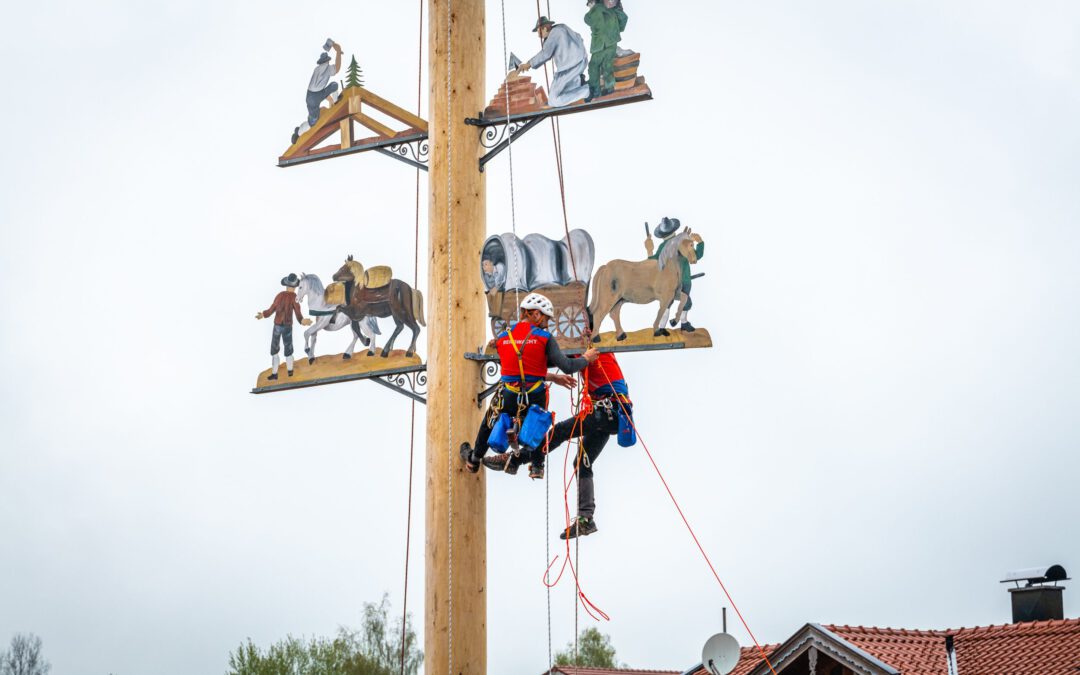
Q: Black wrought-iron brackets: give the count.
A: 4